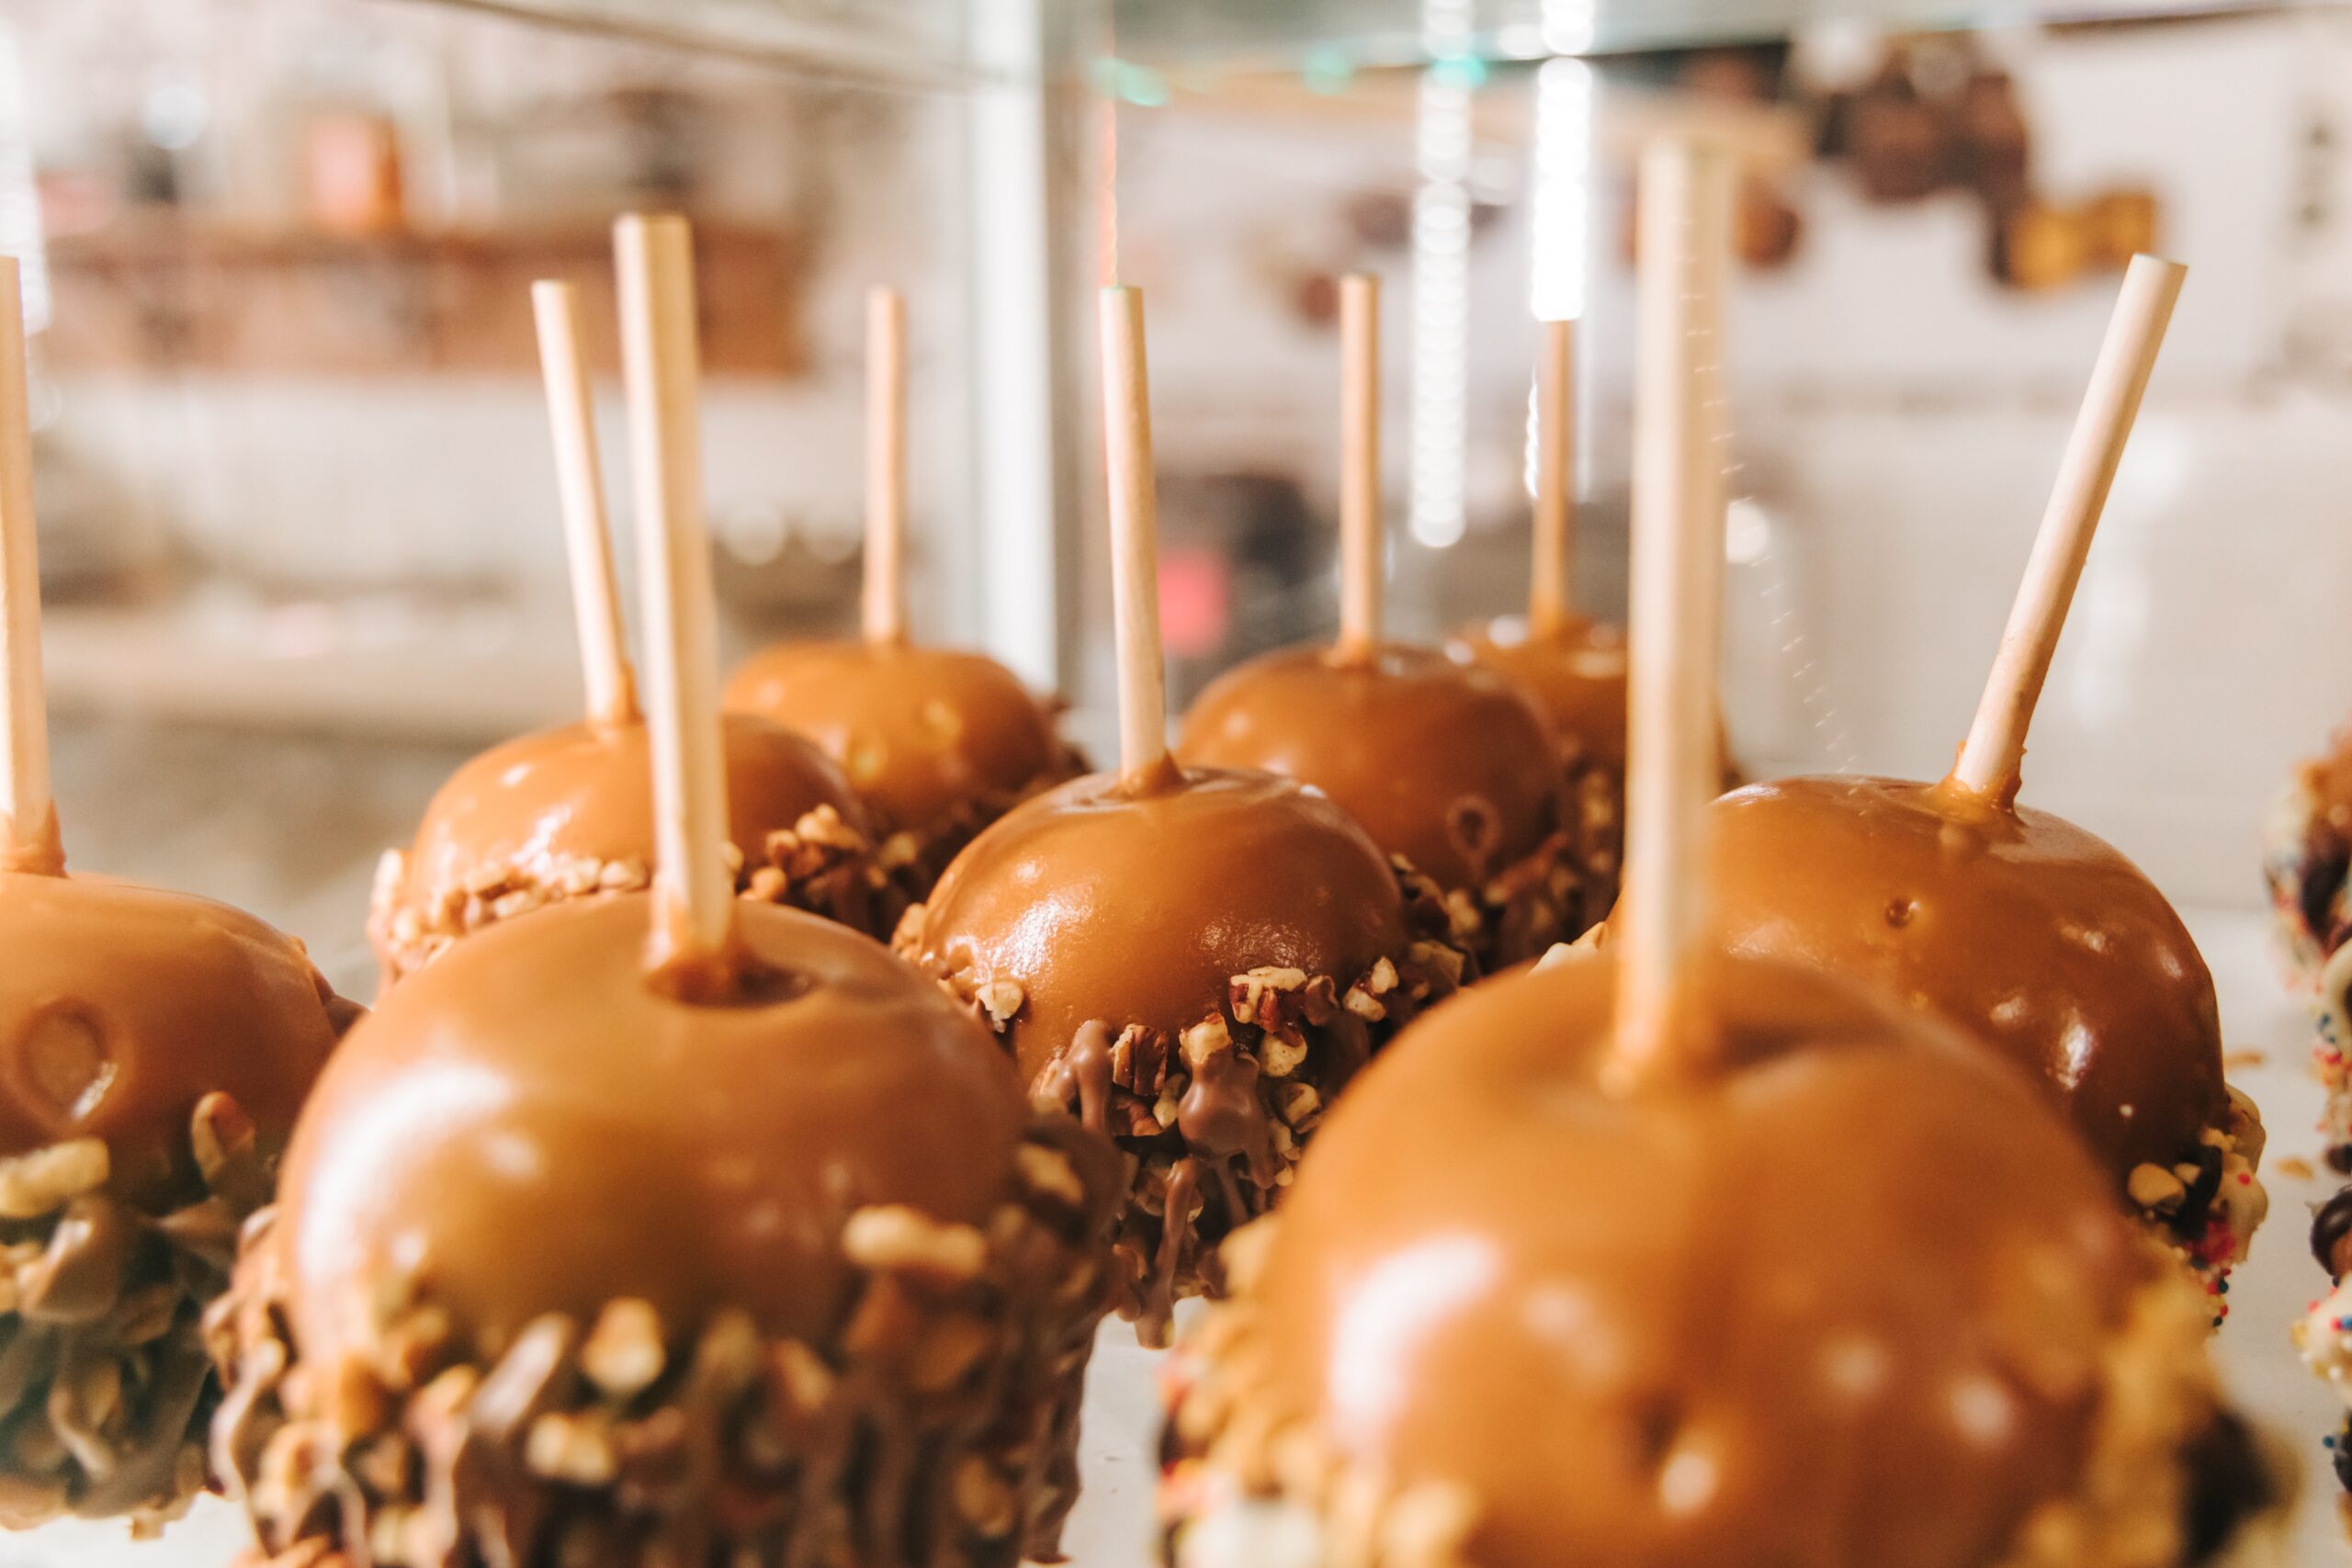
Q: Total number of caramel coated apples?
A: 9